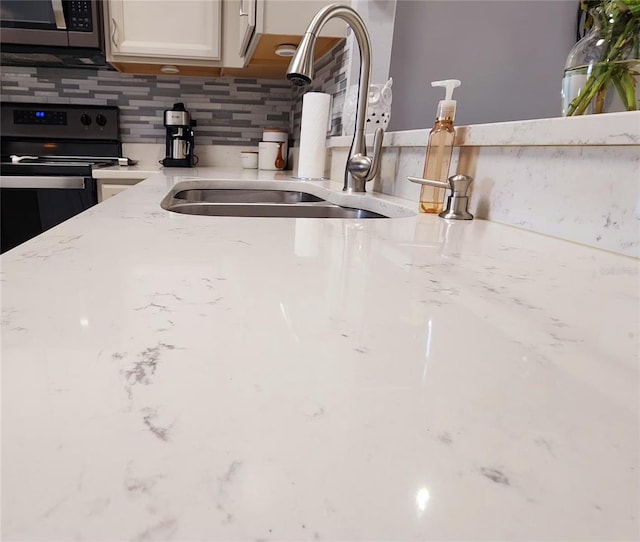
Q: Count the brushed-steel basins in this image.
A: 2